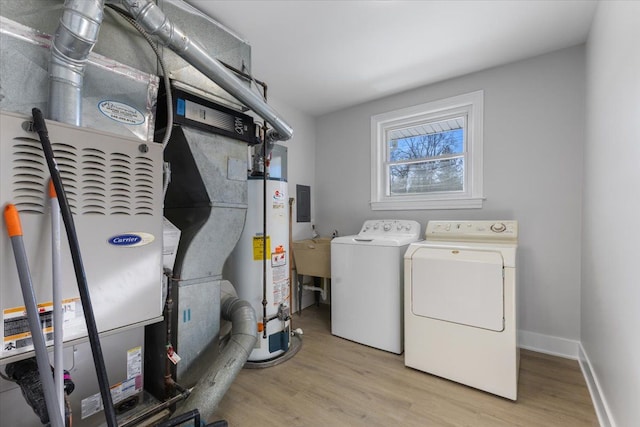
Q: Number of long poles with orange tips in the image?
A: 2